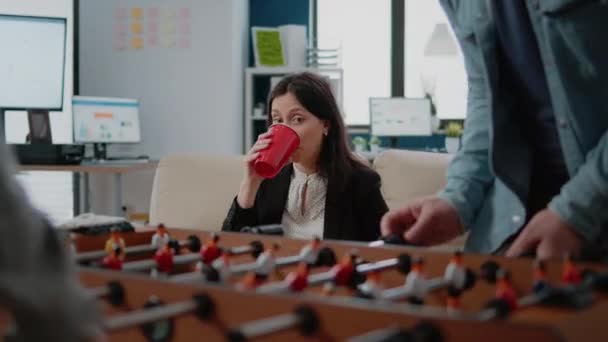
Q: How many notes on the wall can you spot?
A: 15